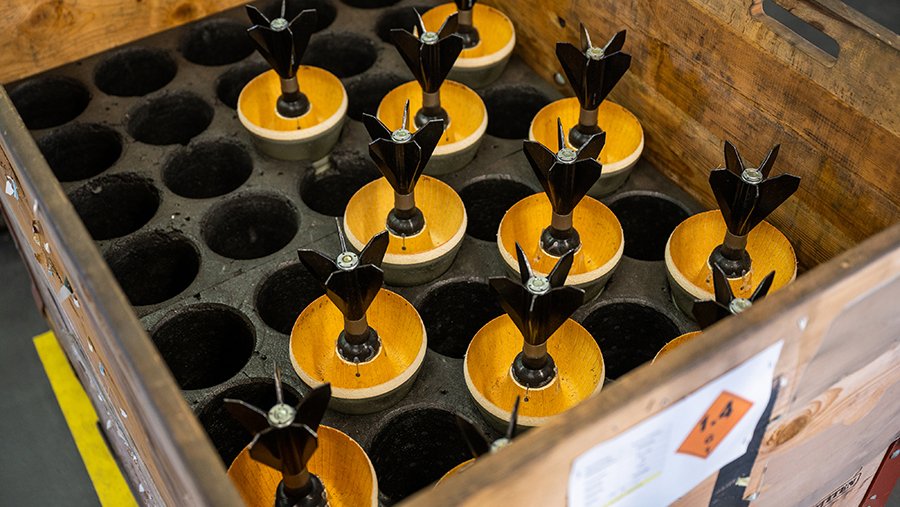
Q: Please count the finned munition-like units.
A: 12